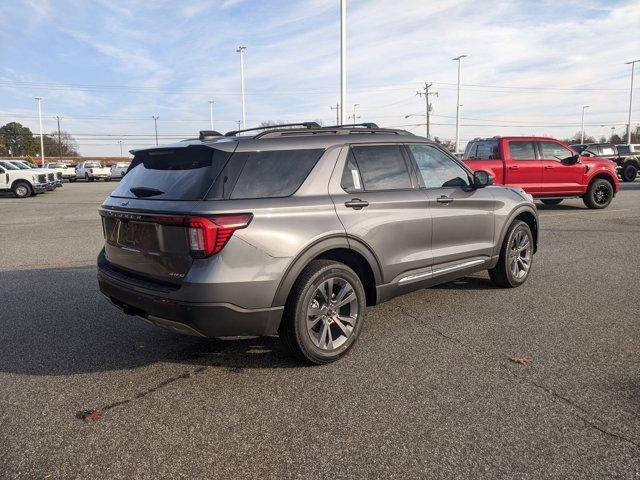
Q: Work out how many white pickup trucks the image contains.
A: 6